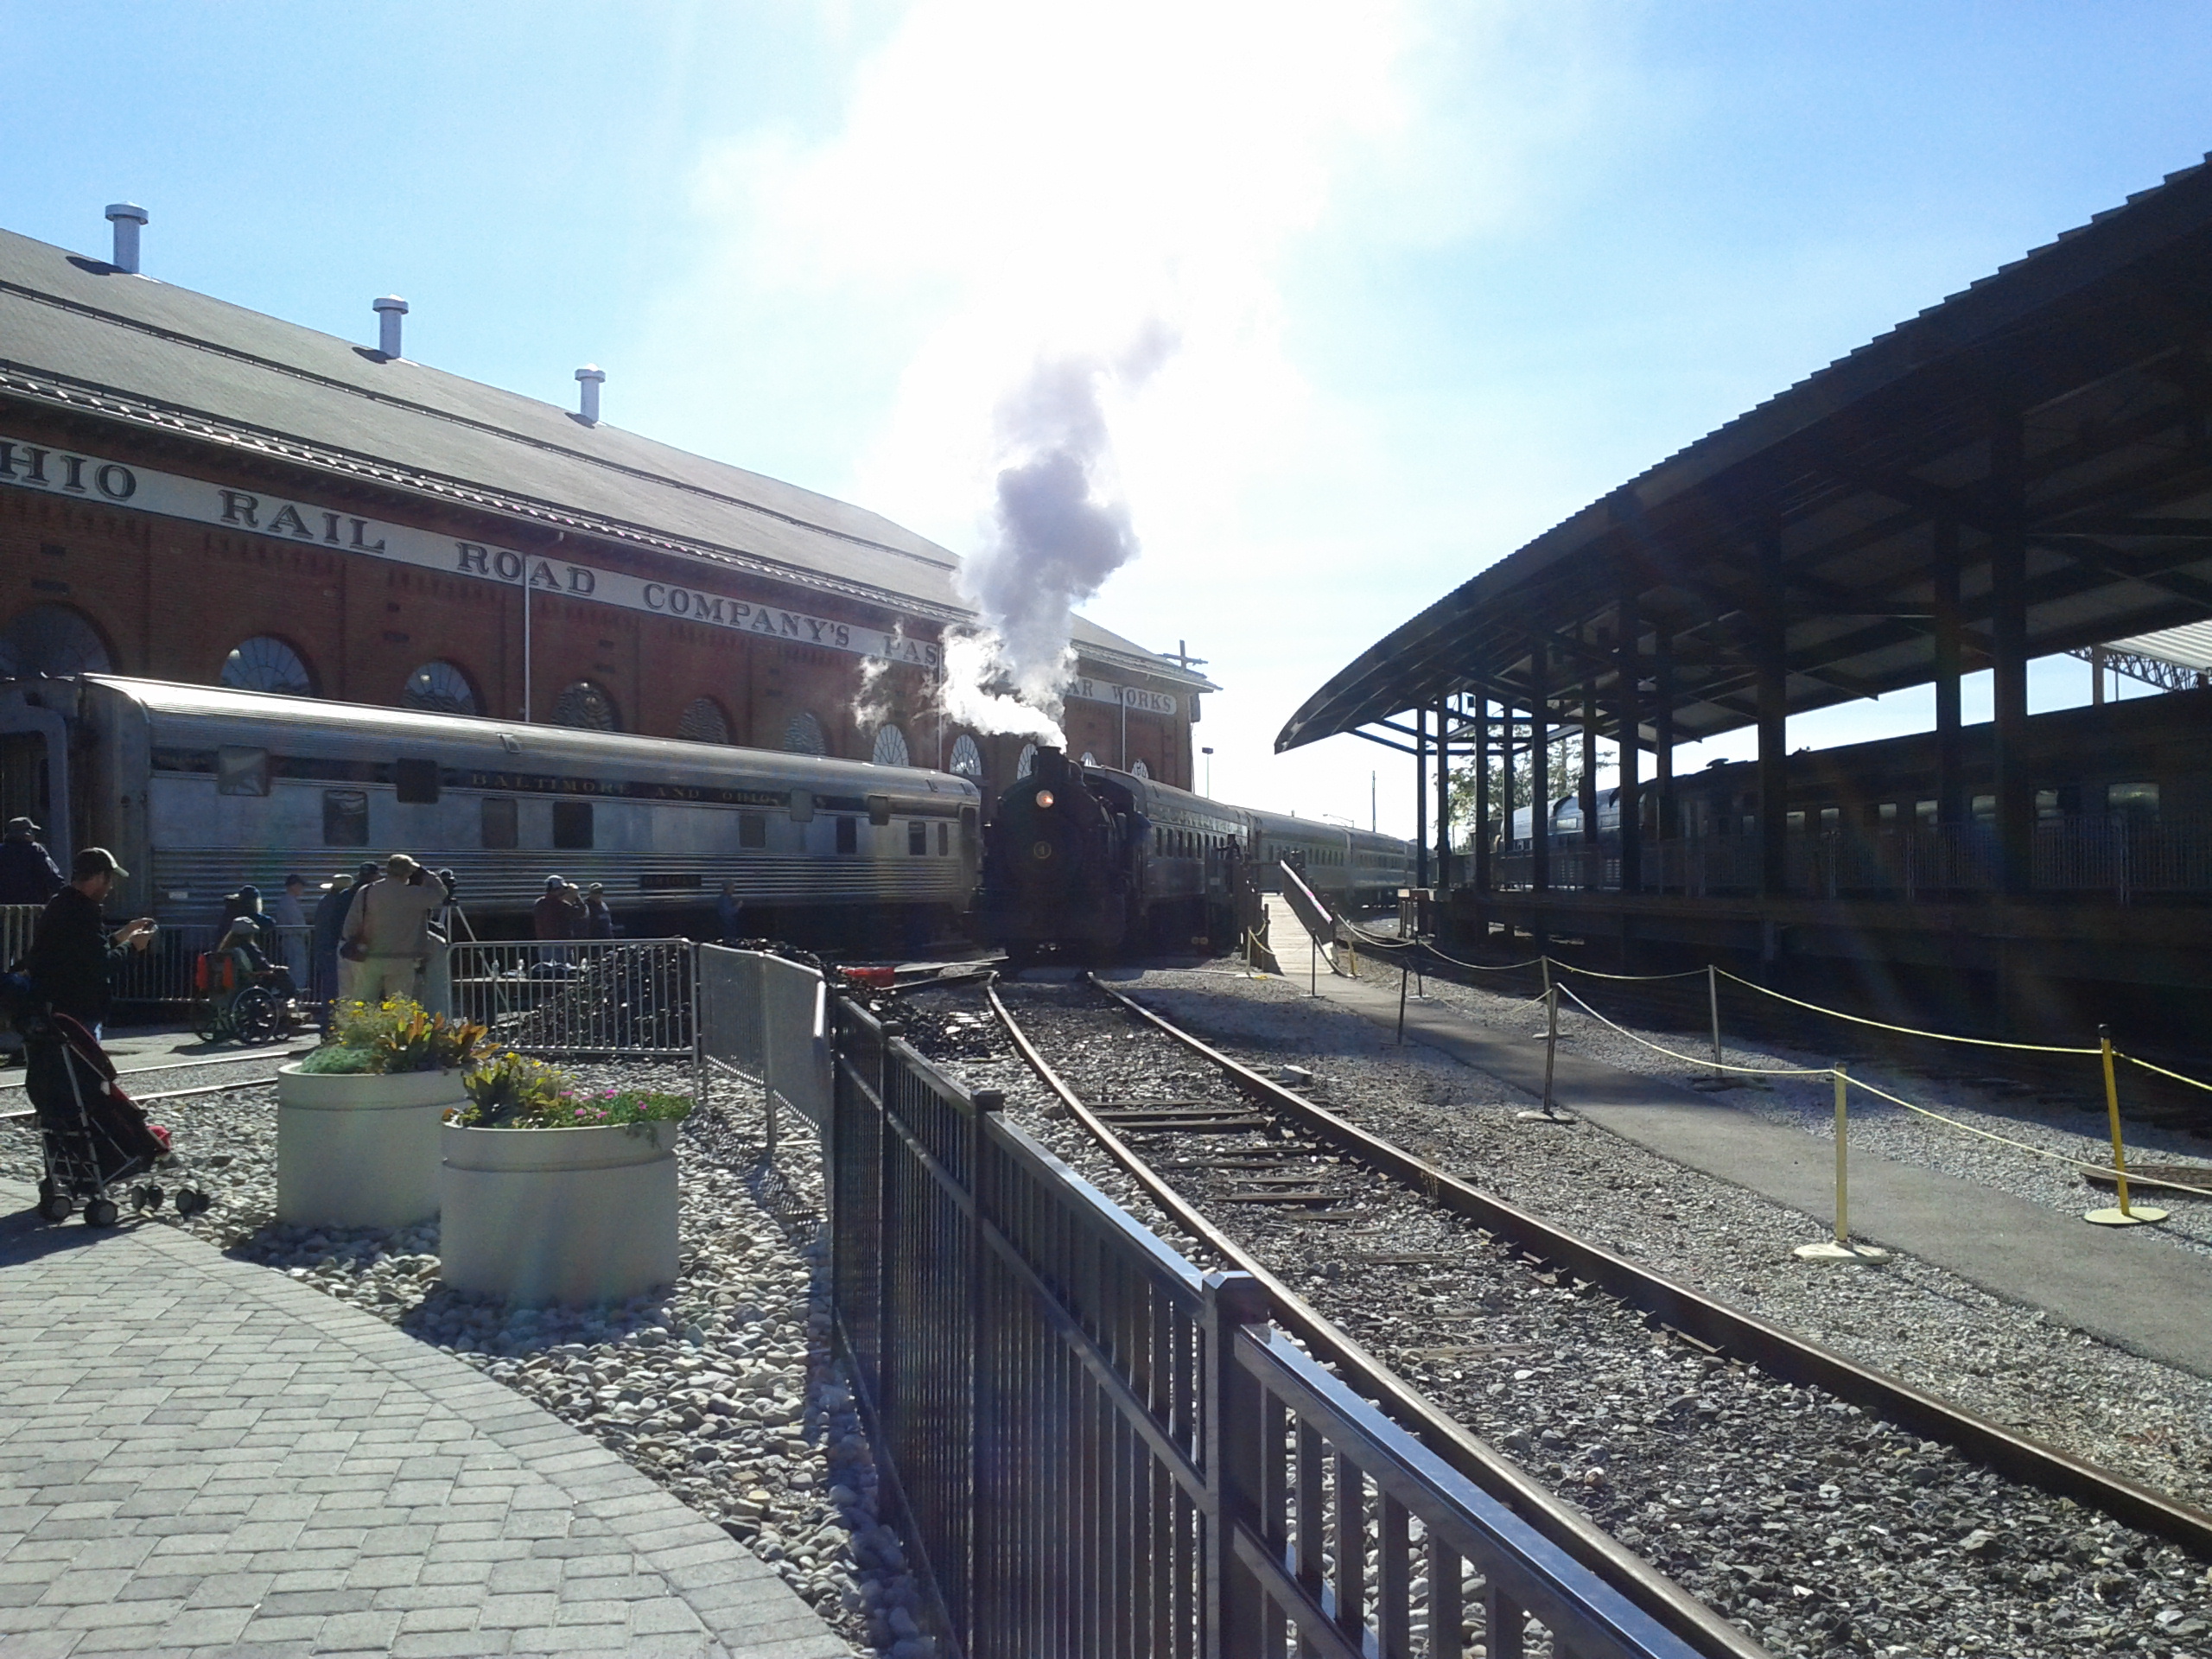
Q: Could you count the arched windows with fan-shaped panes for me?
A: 11